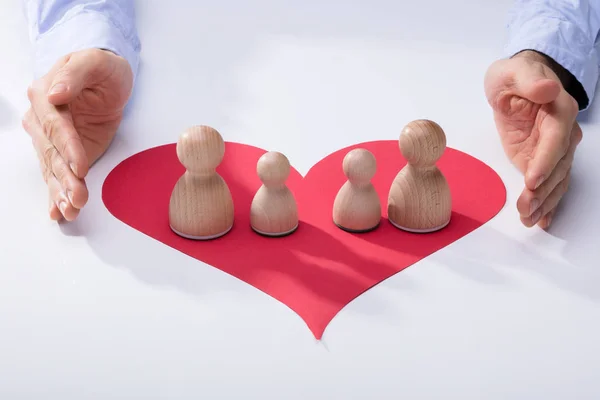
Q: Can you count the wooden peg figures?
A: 4